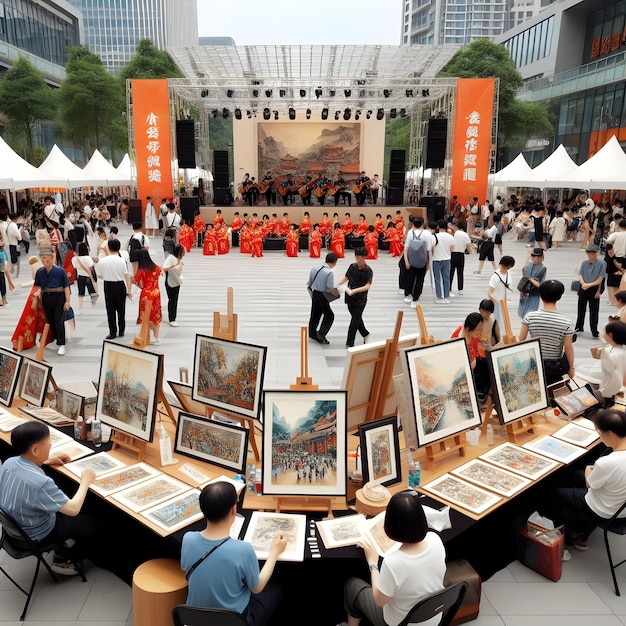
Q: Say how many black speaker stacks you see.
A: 4